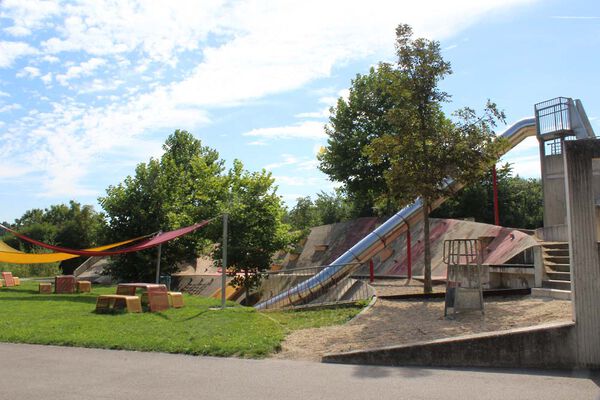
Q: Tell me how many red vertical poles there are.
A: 3